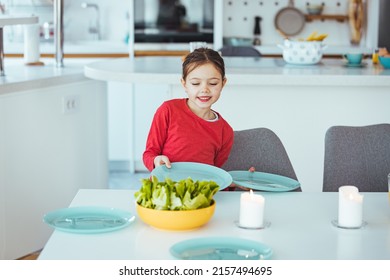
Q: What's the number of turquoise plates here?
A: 4